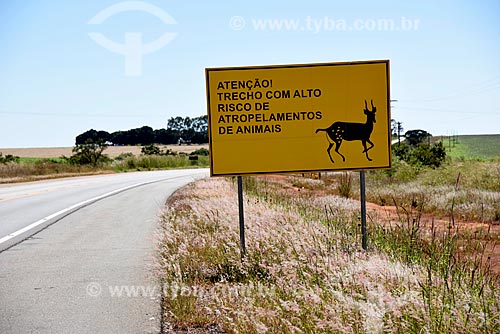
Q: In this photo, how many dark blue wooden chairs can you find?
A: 0